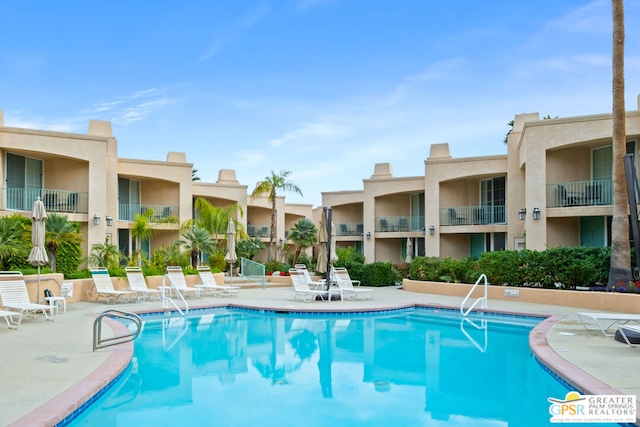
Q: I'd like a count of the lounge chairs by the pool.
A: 12